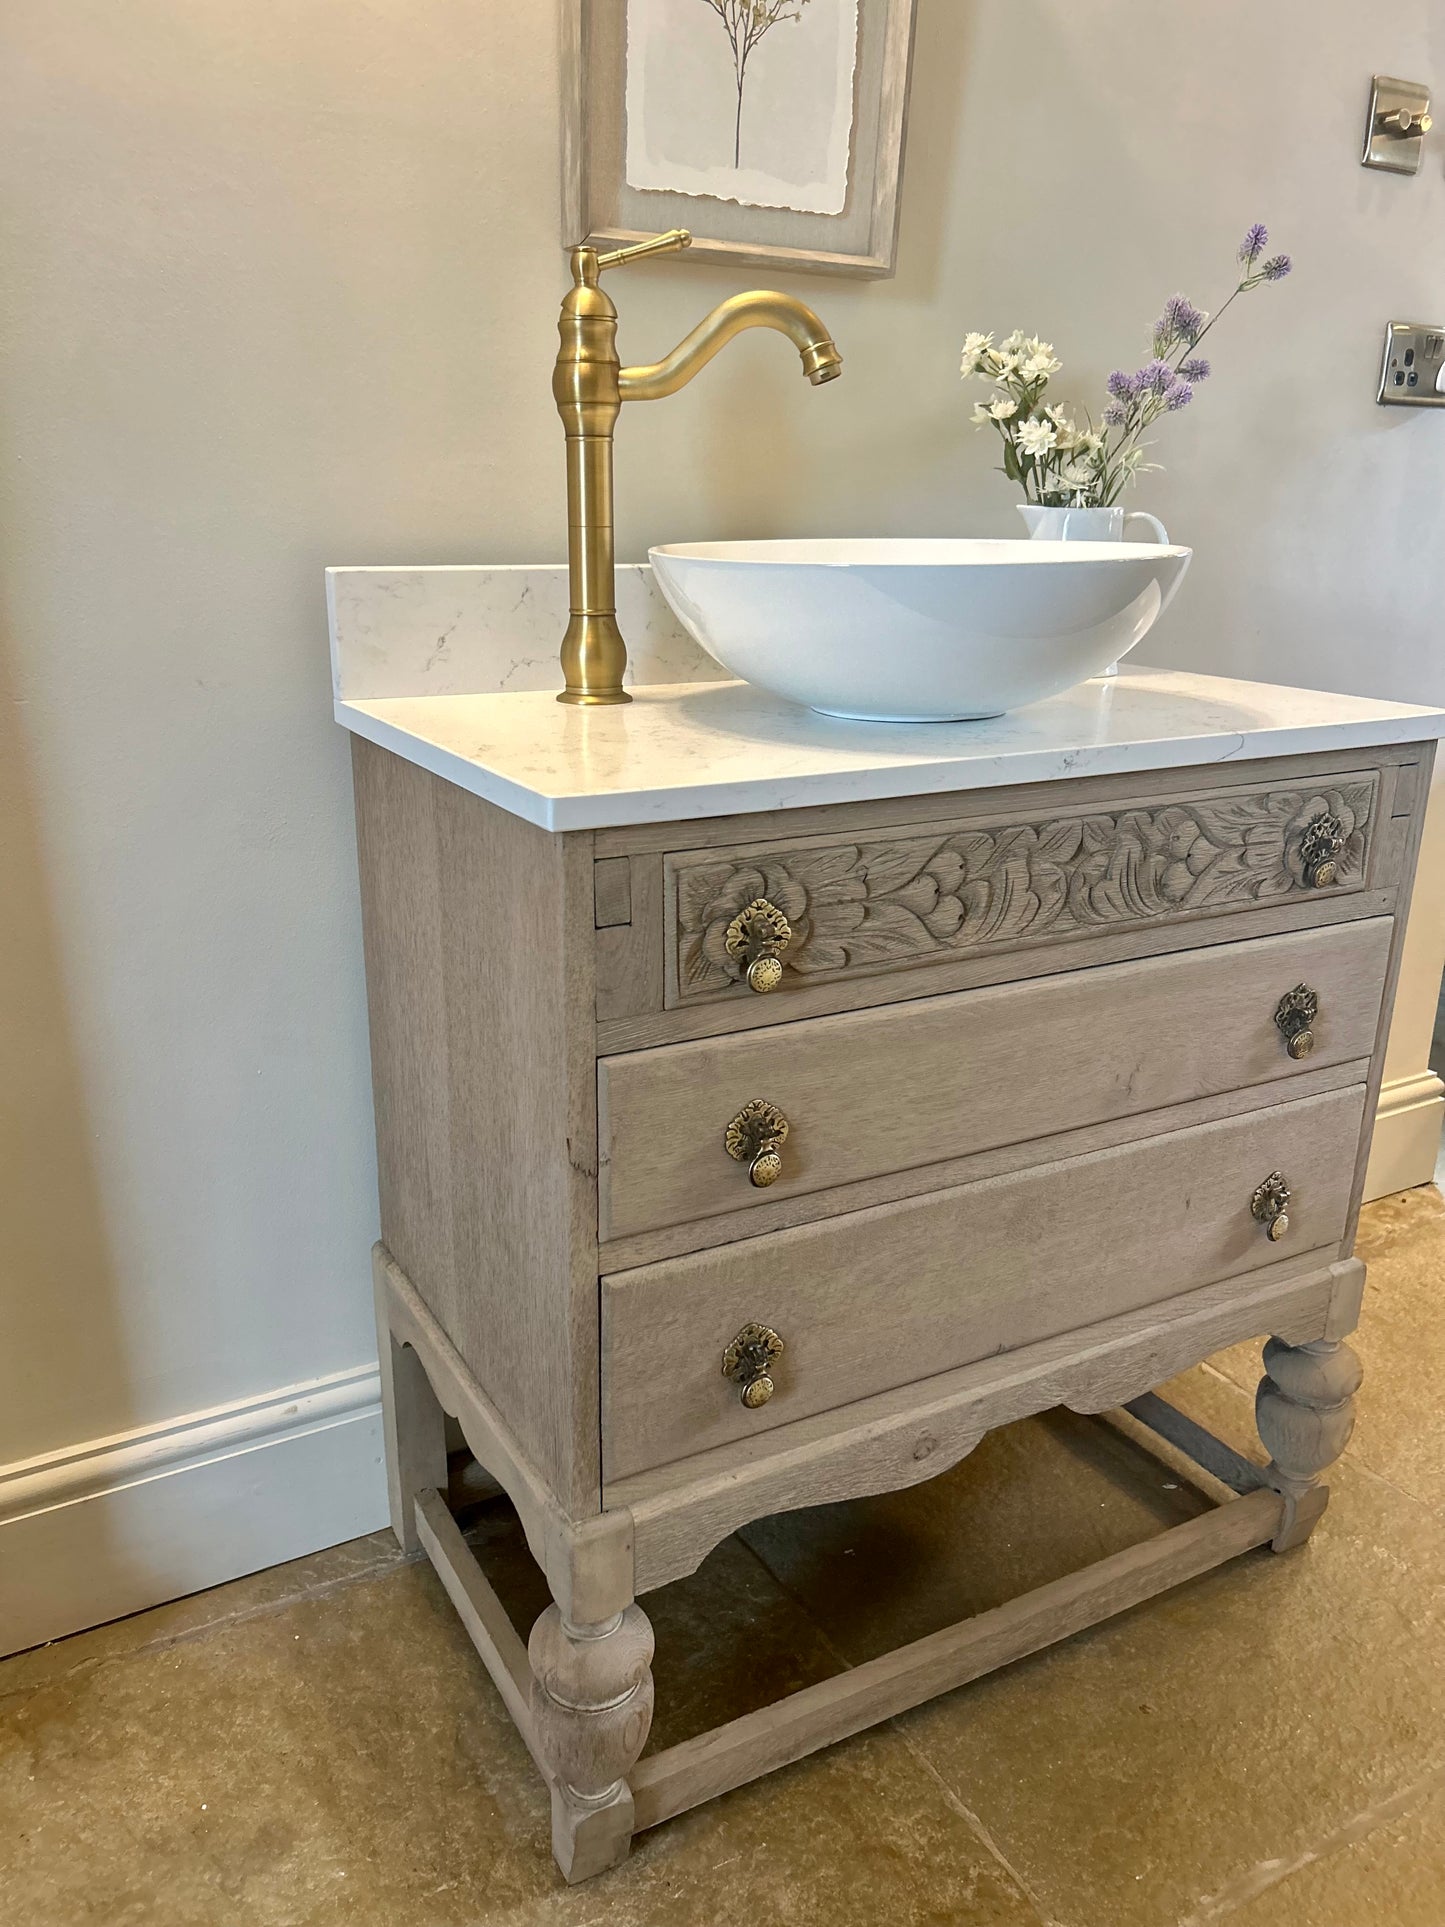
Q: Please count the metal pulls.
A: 6